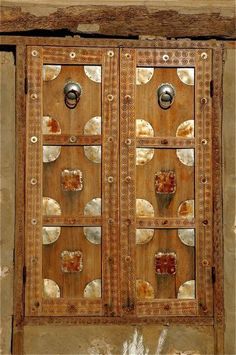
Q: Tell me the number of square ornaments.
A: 4